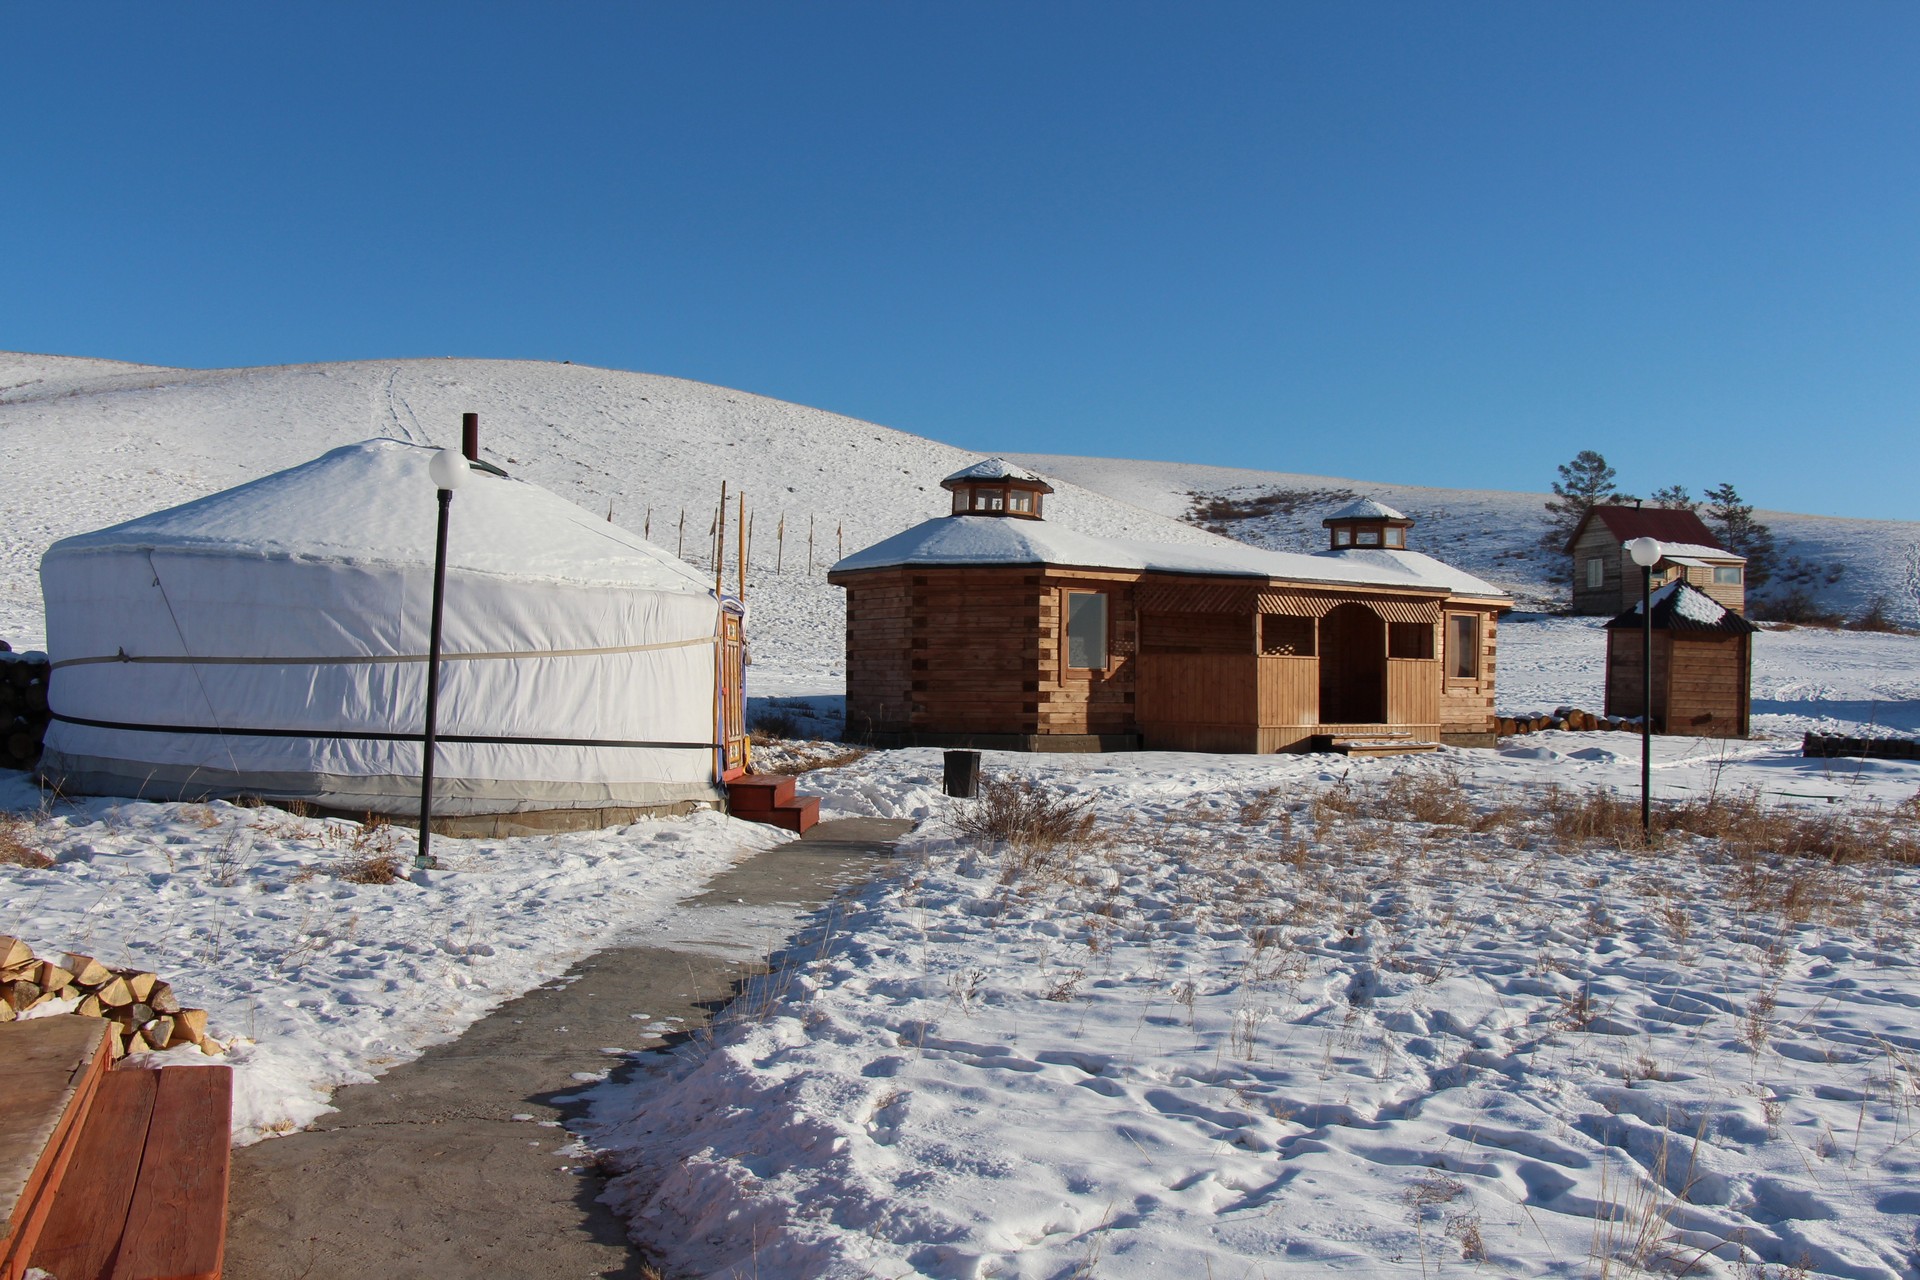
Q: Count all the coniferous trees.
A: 3